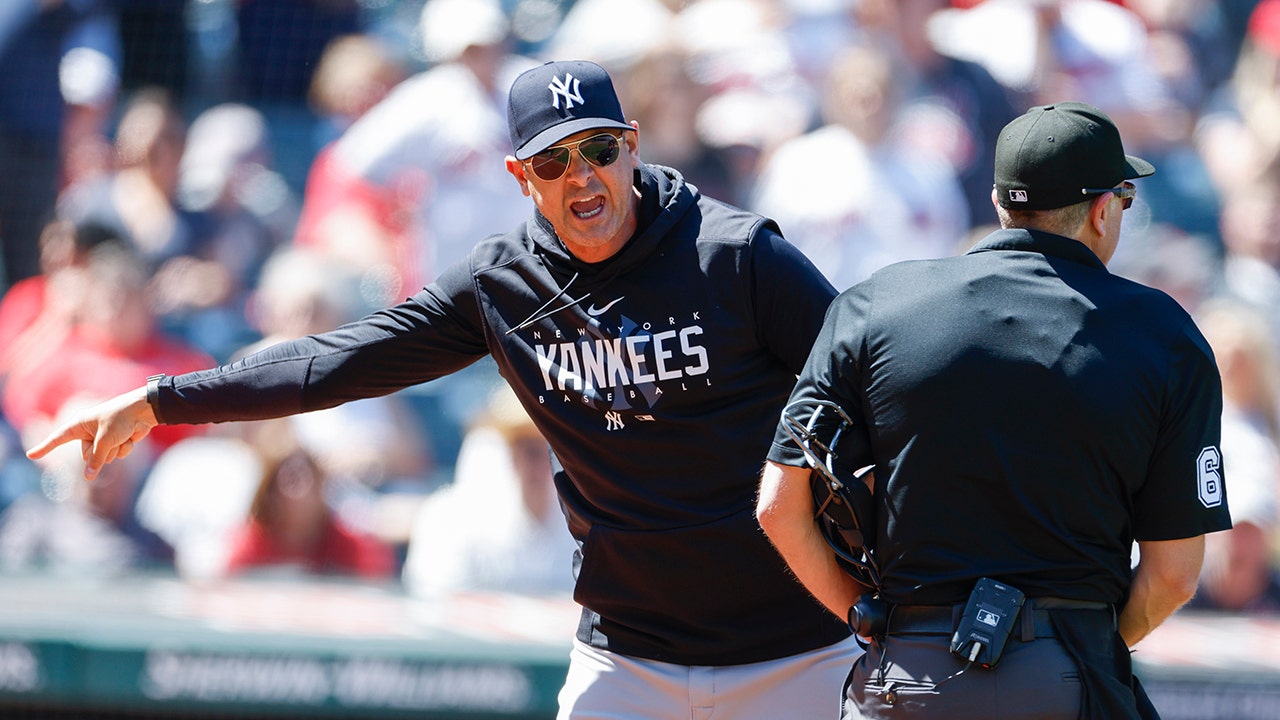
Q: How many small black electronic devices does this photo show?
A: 1